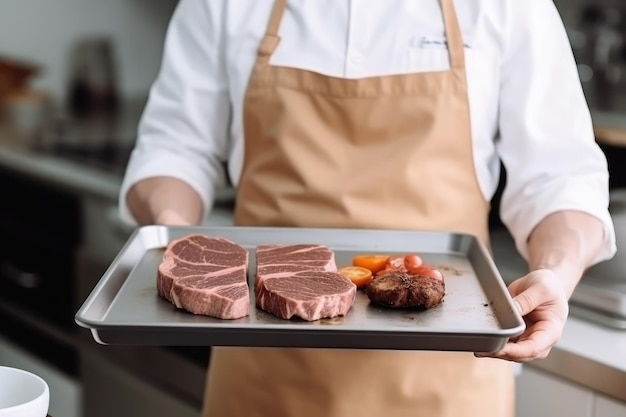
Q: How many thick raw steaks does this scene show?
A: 2